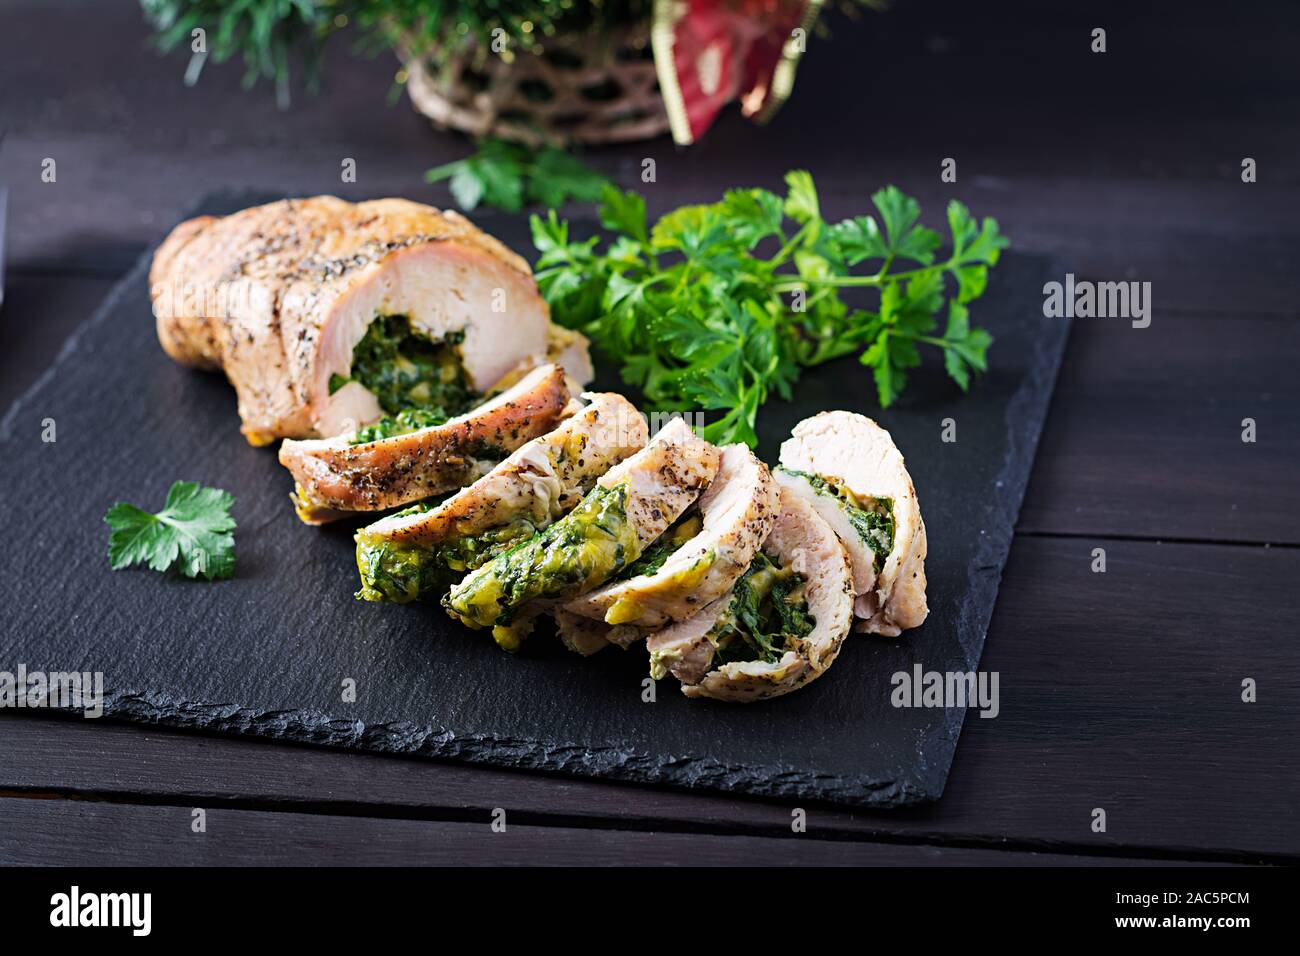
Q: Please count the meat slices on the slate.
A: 6